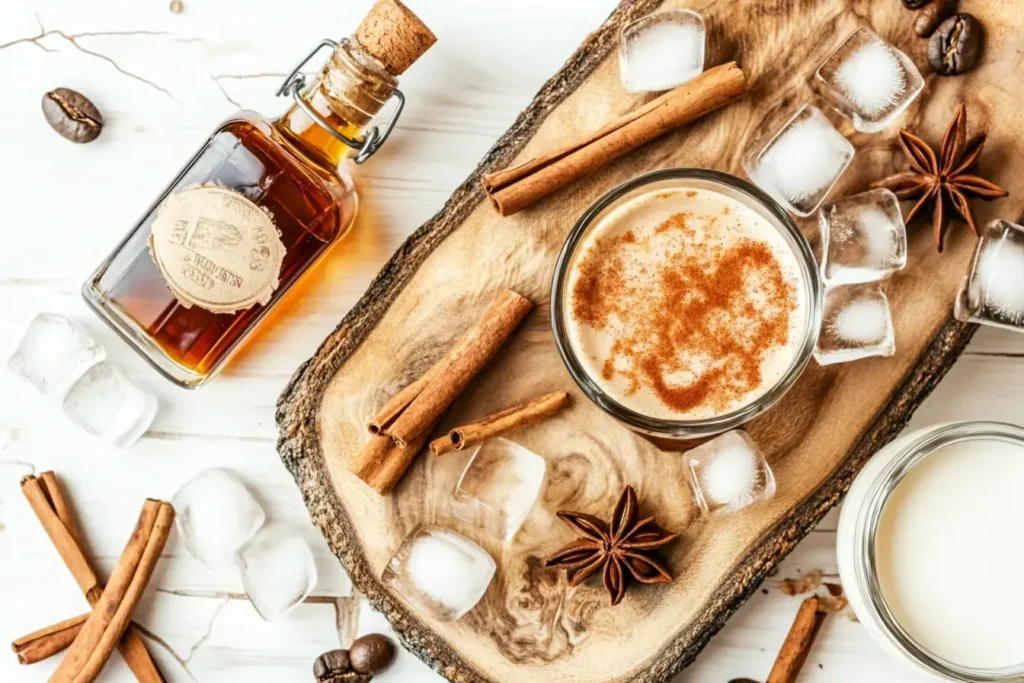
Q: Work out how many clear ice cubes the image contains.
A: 13